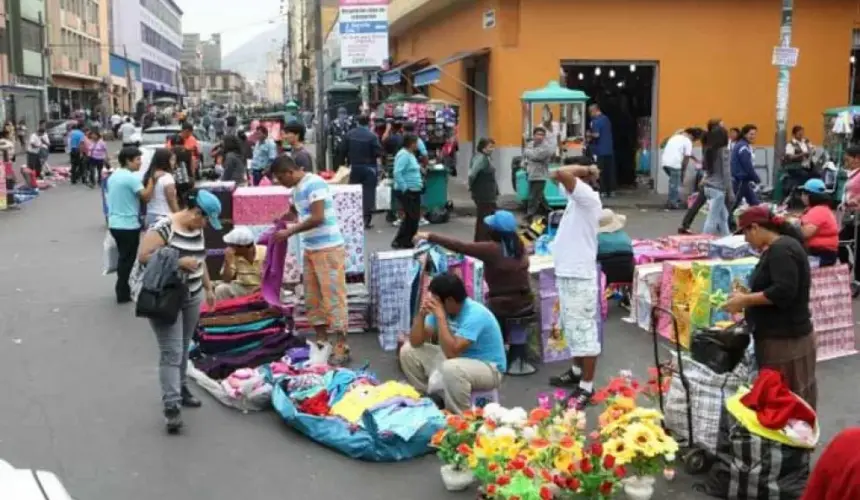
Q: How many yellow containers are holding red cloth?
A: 1